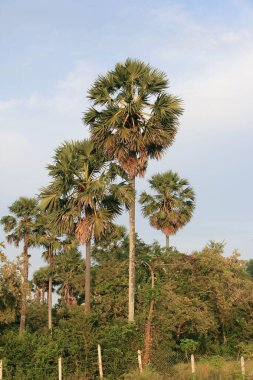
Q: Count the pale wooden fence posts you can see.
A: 6